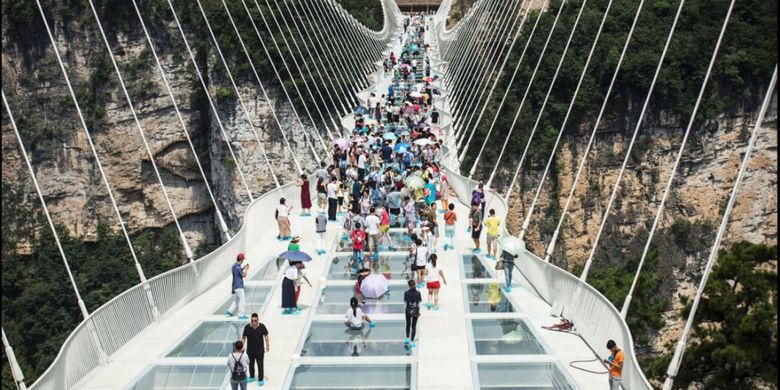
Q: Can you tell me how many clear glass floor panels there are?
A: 13